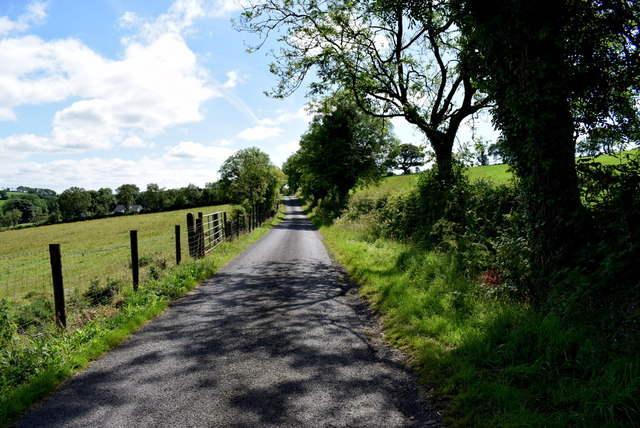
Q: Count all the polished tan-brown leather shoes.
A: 0